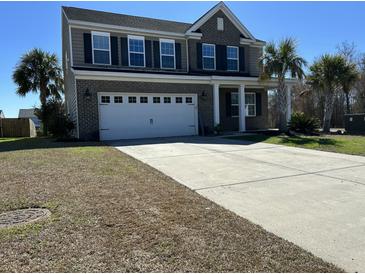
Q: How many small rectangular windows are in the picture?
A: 8